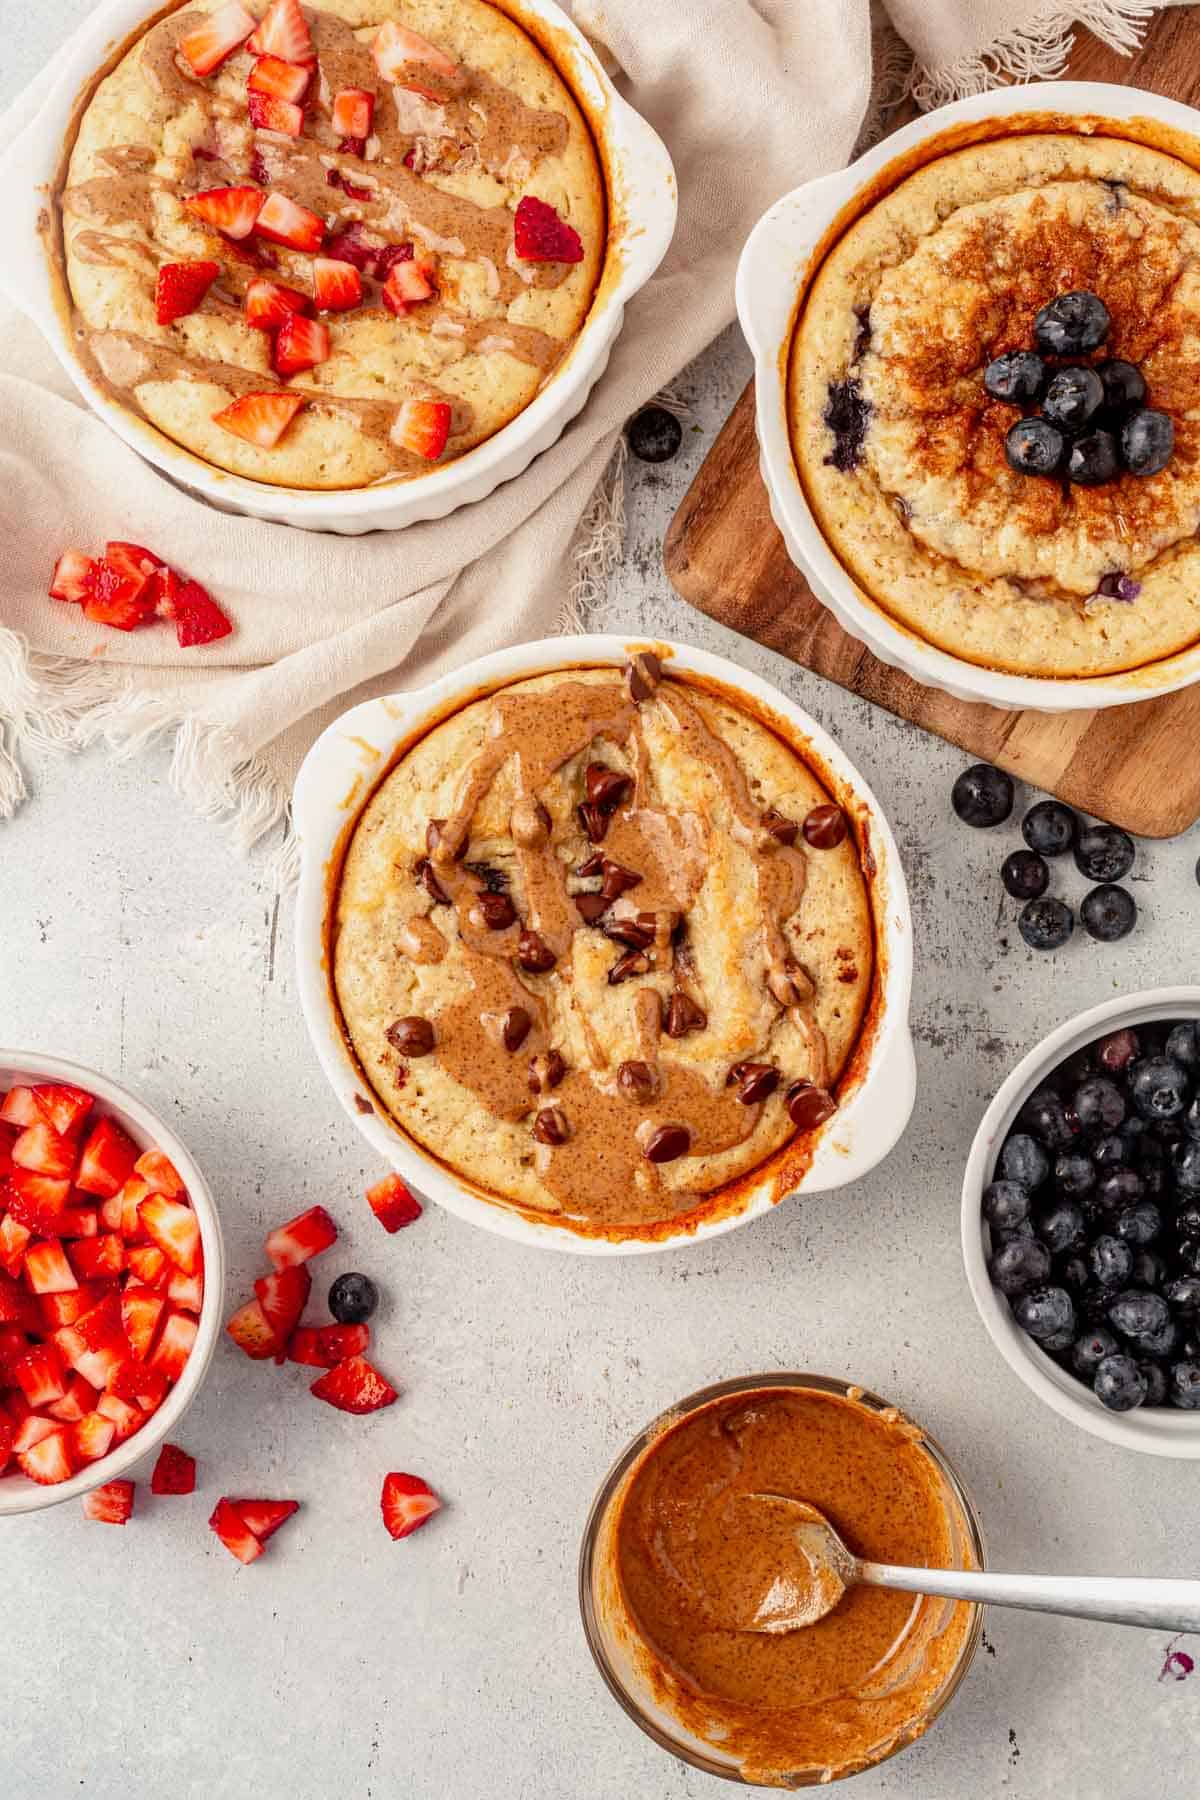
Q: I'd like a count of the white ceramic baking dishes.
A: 3